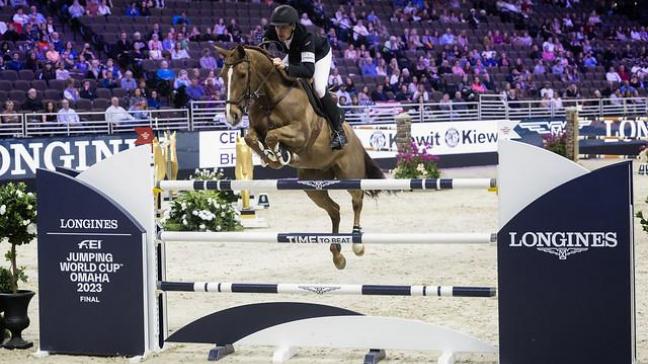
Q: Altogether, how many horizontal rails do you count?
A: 3